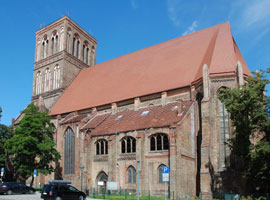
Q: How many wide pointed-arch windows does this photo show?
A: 3